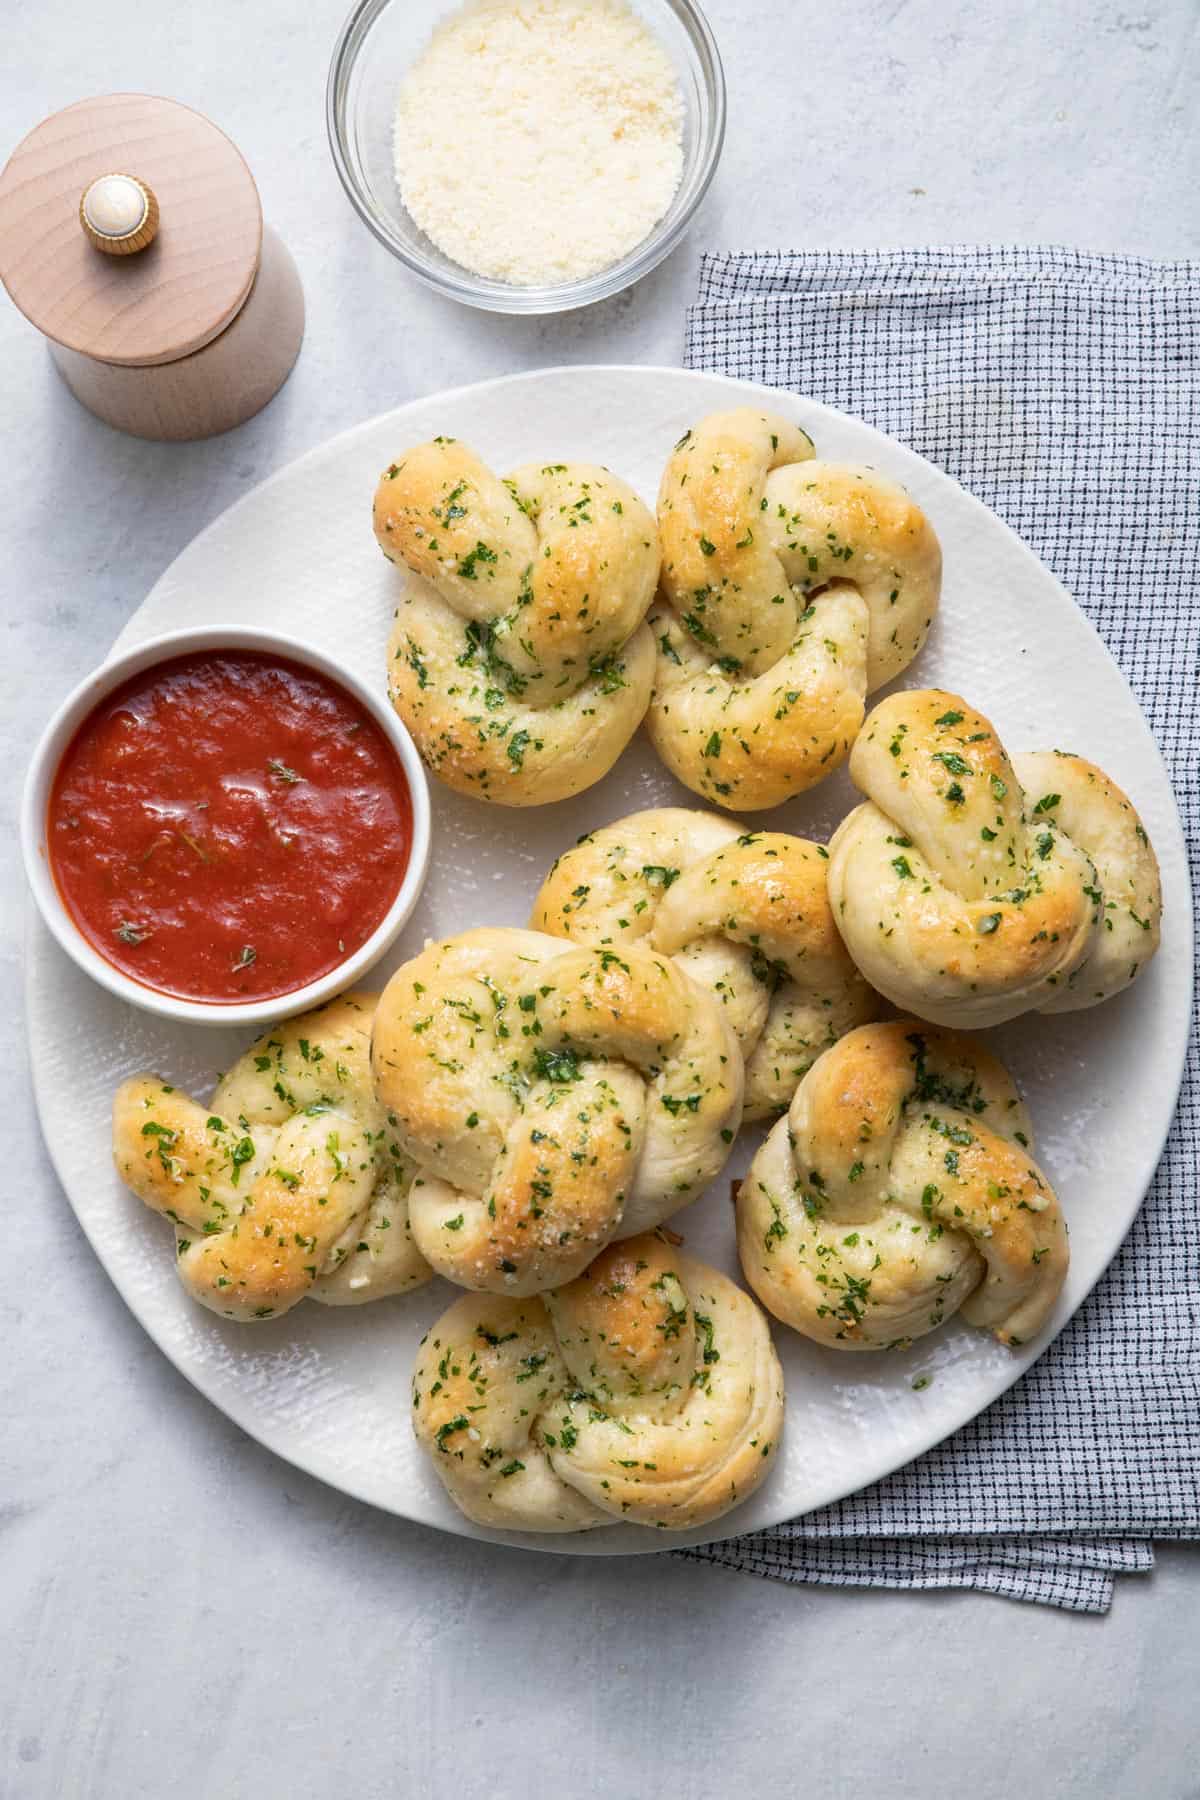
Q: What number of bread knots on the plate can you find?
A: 8